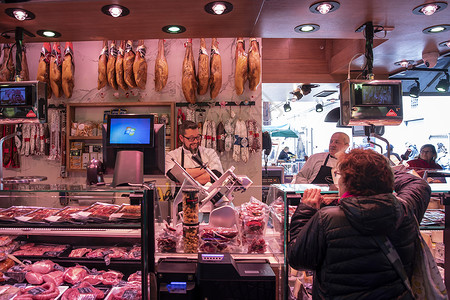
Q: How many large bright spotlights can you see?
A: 5